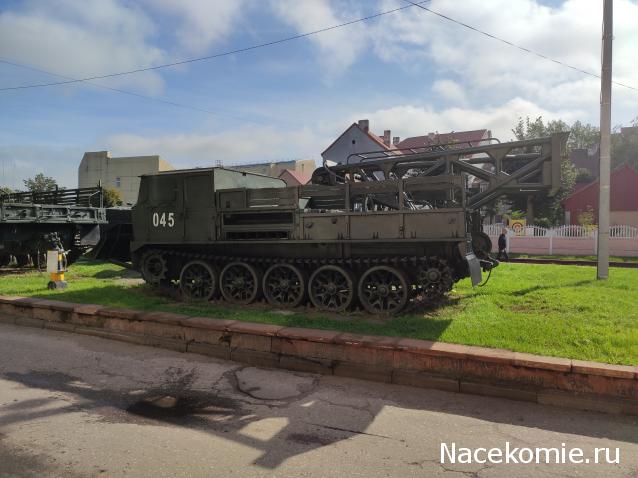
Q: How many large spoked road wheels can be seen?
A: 5